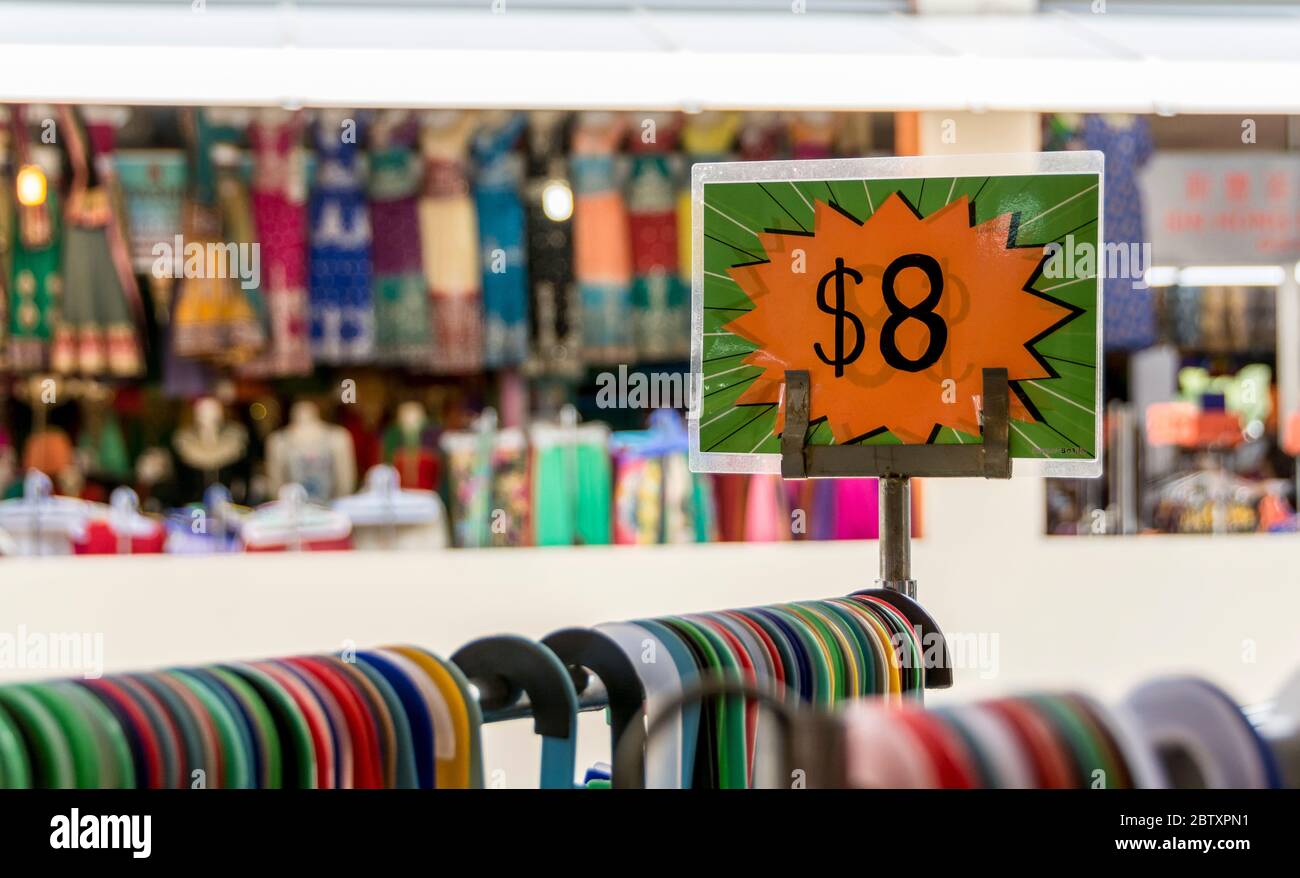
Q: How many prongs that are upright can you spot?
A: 2